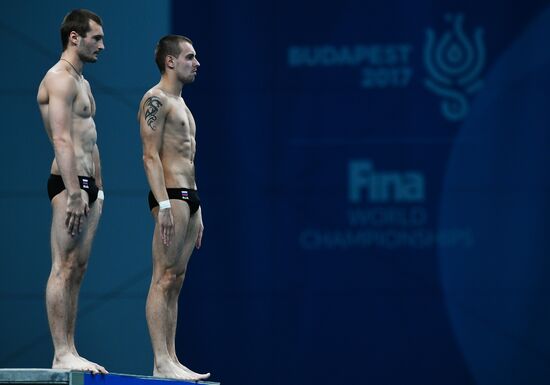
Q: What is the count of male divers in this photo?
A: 2